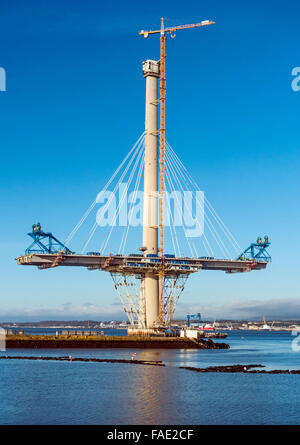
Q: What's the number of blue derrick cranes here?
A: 2